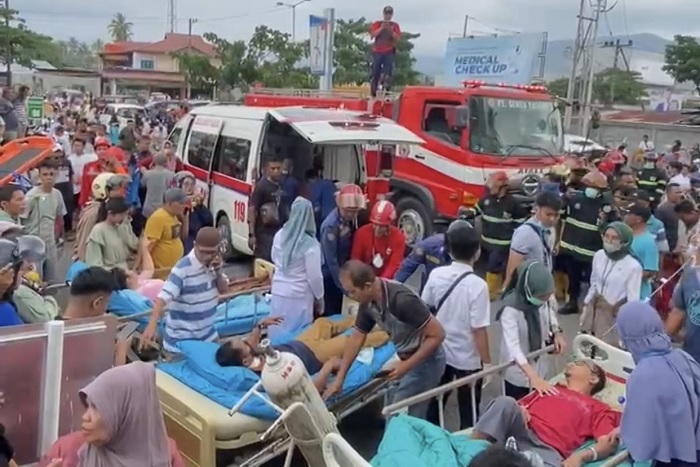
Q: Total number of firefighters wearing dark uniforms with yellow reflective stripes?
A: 3